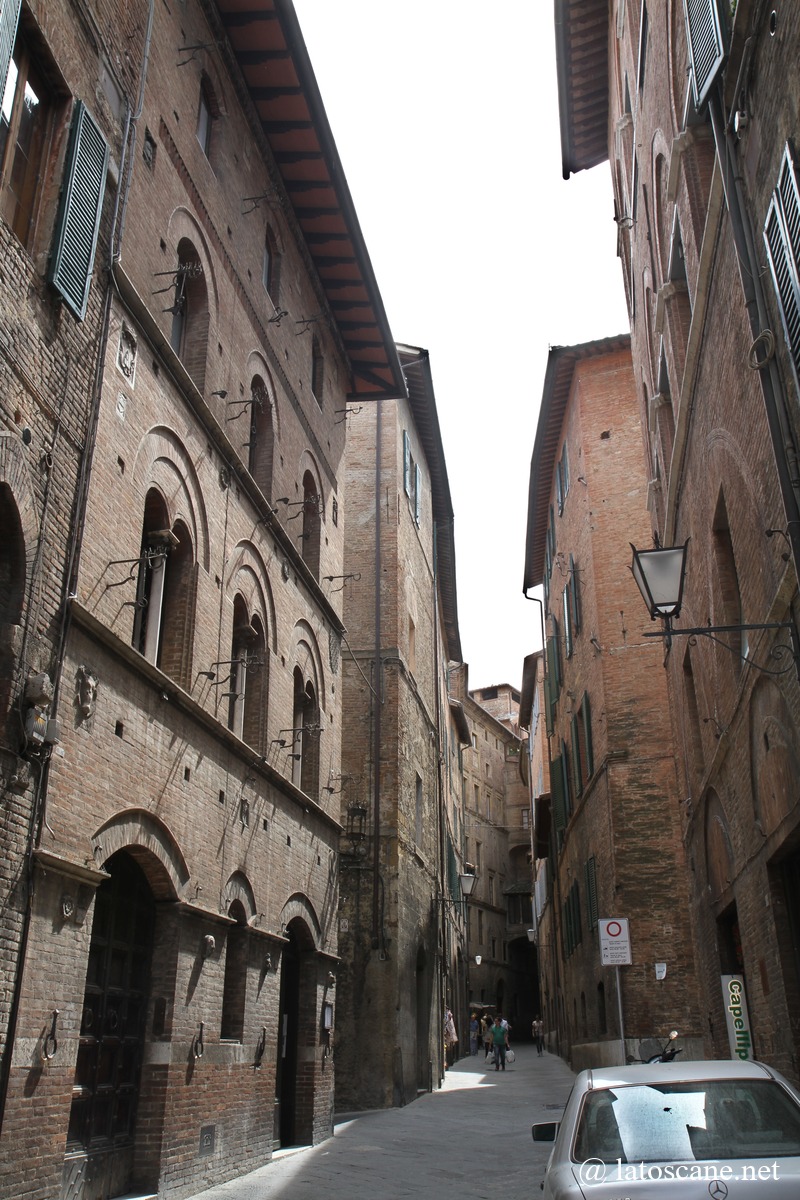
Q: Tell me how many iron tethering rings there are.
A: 4